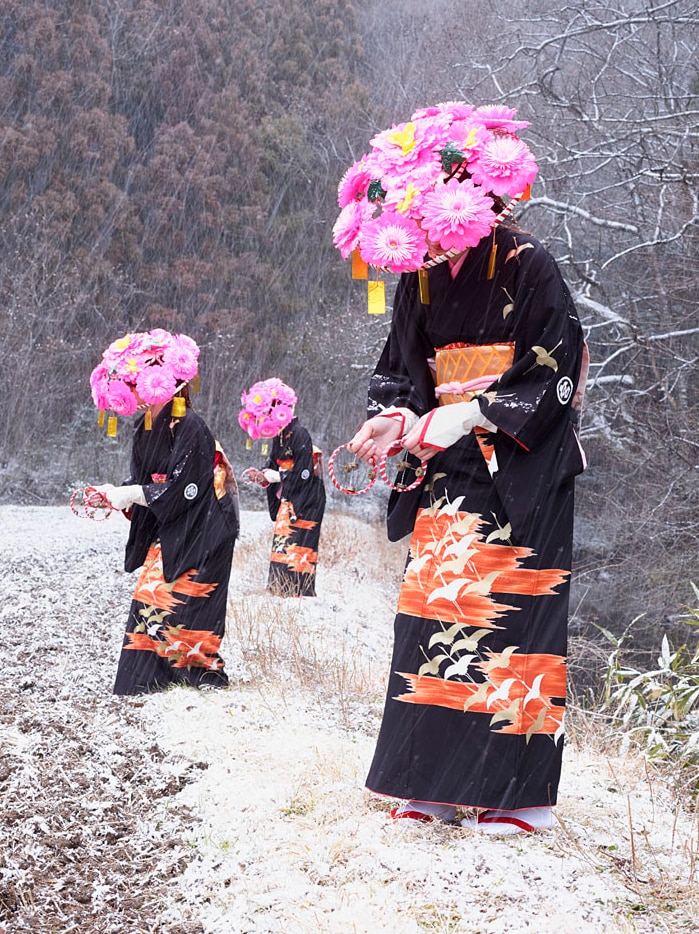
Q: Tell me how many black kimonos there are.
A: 3